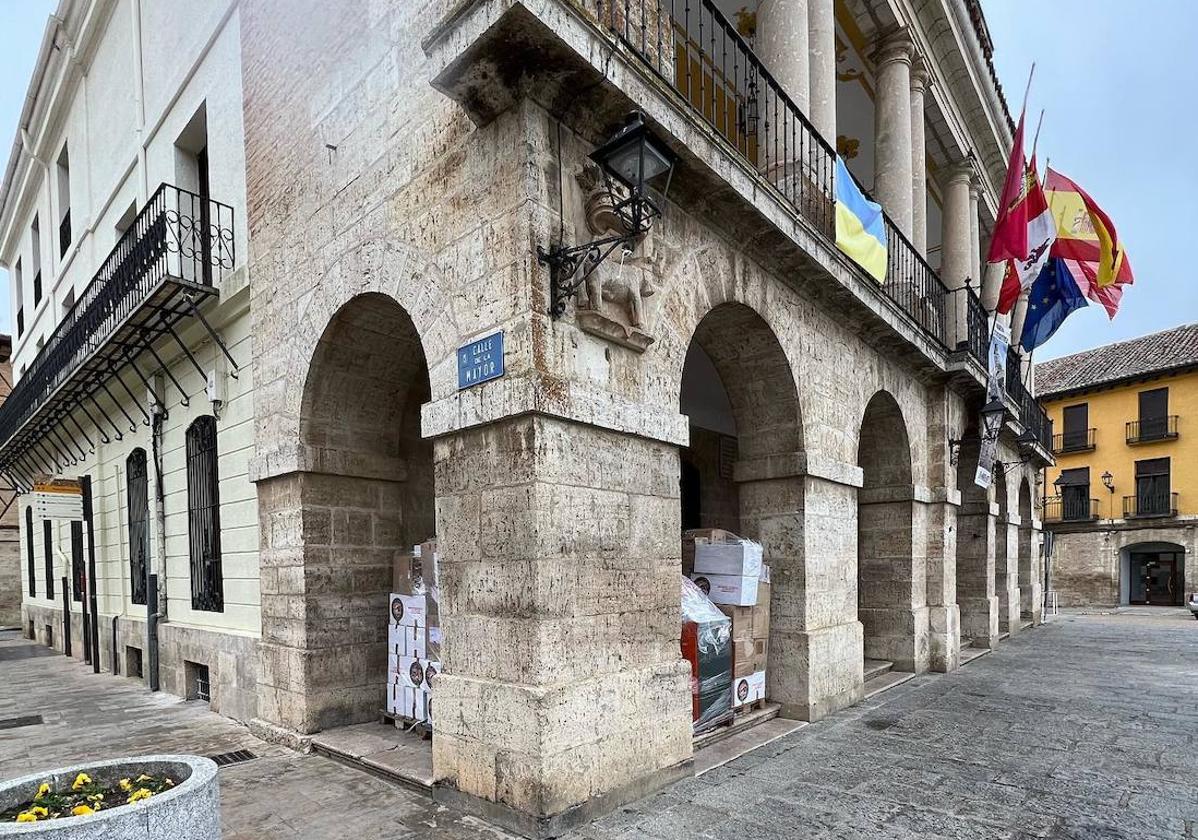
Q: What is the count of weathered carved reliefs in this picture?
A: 1